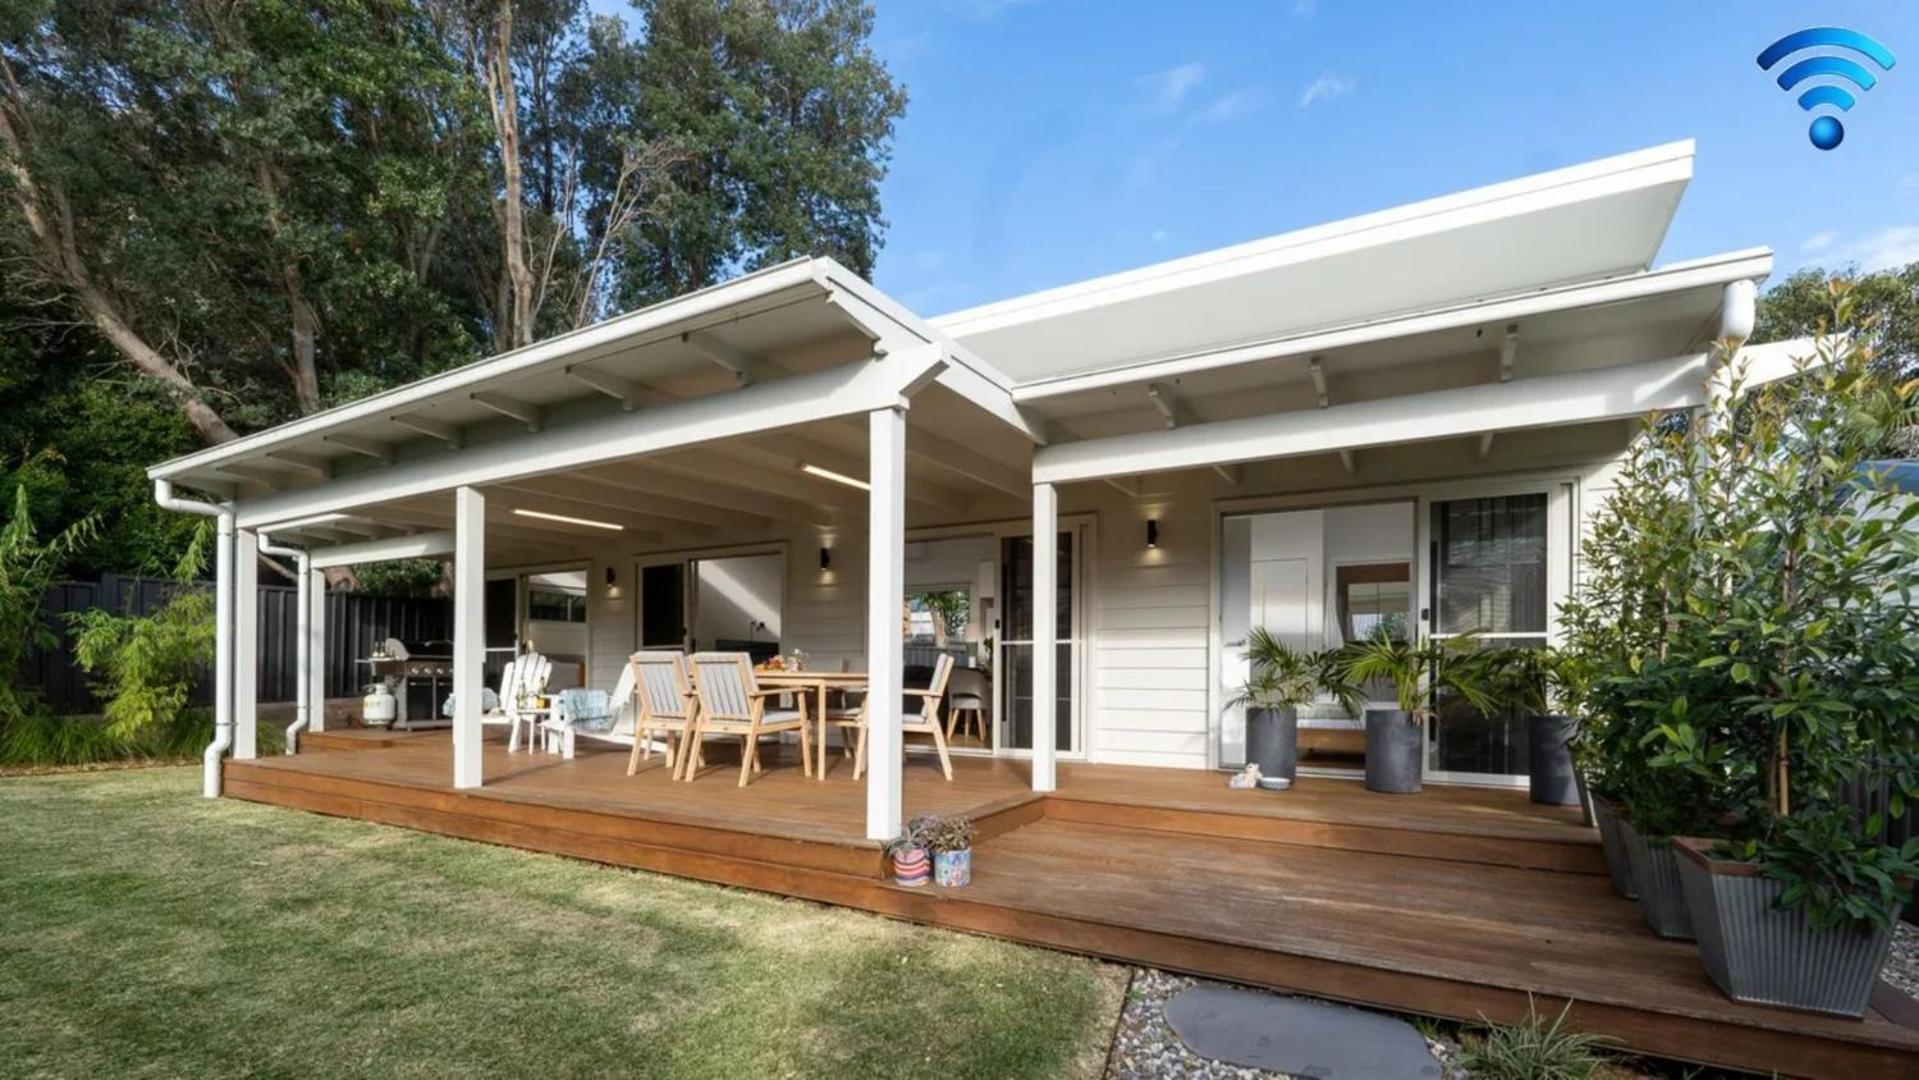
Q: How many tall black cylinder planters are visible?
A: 3